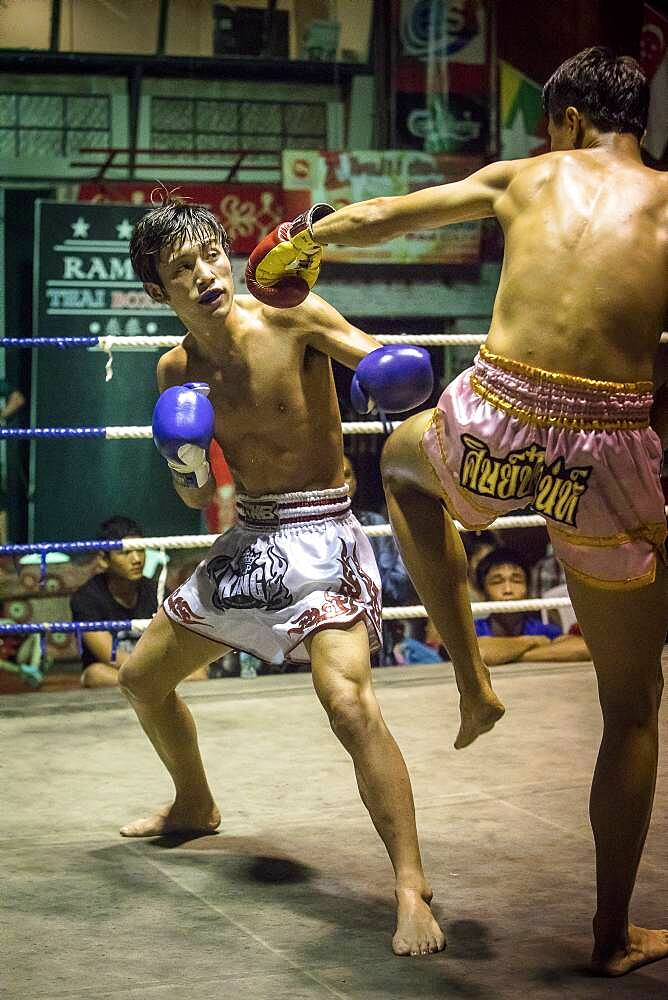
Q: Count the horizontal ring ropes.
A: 4